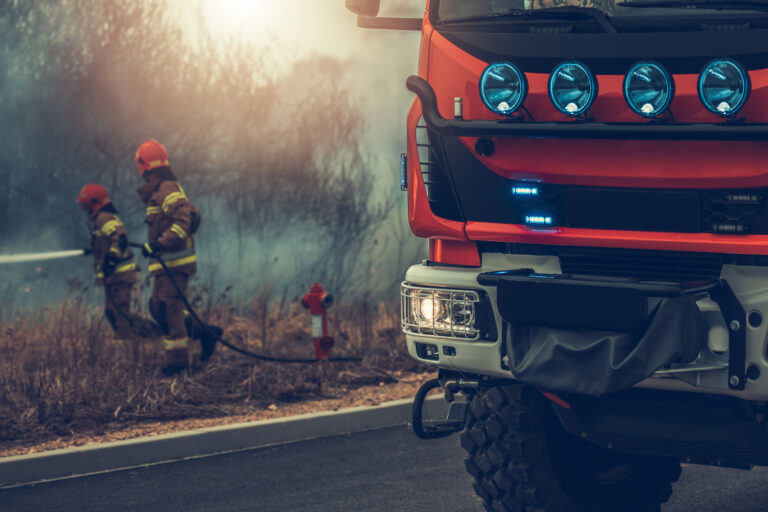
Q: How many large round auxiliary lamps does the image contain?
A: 4